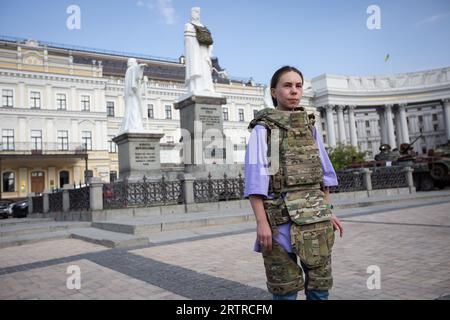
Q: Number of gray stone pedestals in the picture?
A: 2